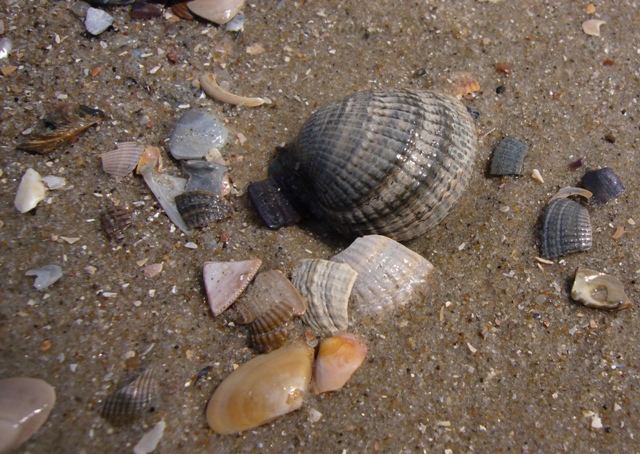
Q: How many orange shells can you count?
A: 2